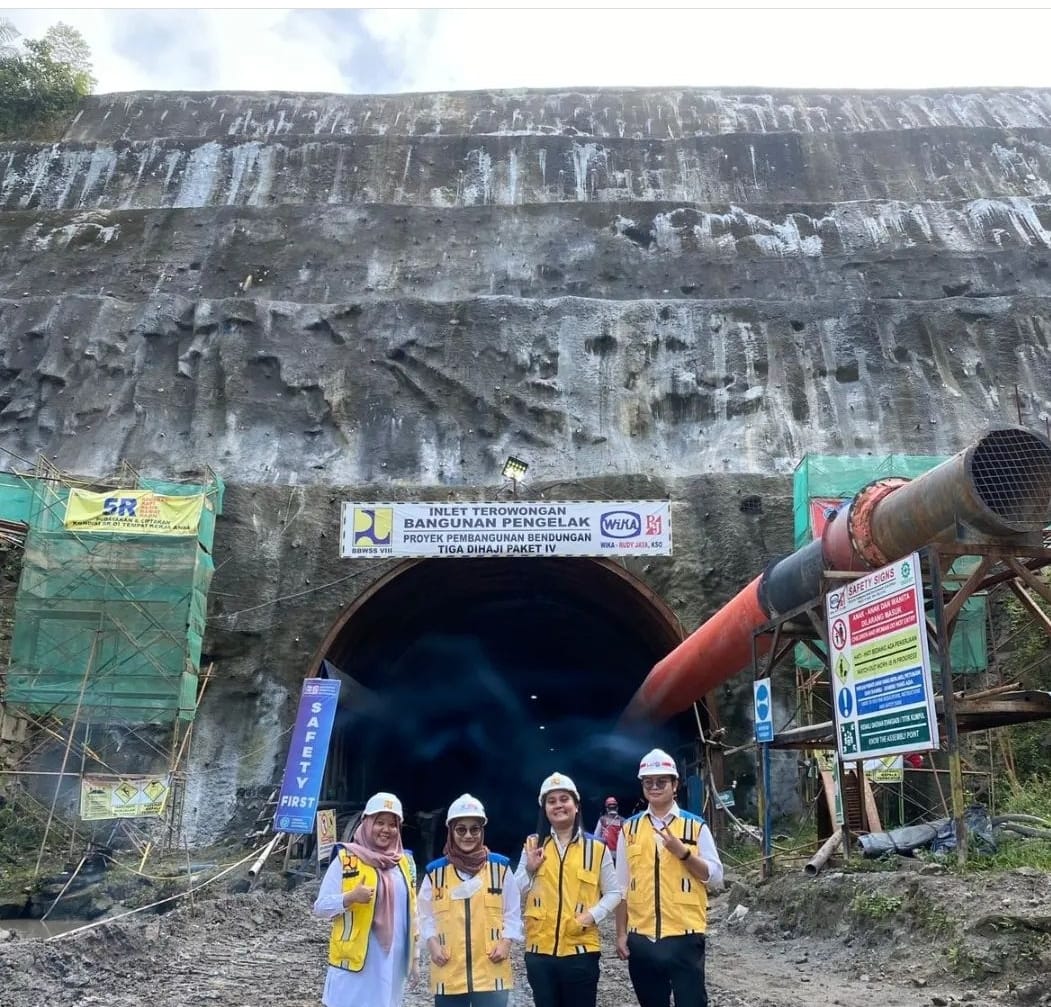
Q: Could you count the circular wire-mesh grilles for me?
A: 1